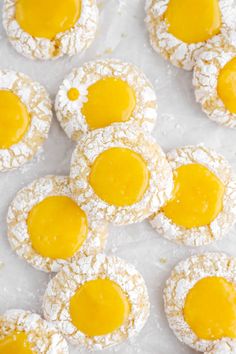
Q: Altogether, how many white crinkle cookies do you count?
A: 11